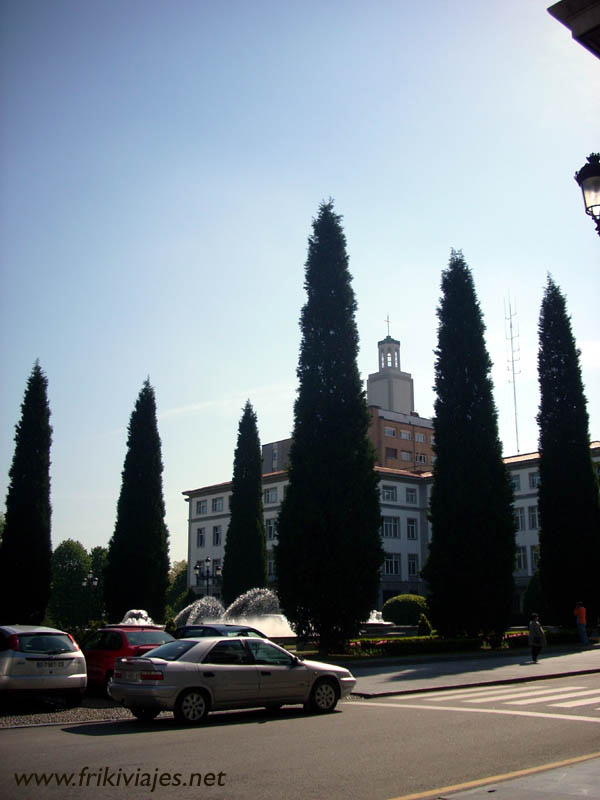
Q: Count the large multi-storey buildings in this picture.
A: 2